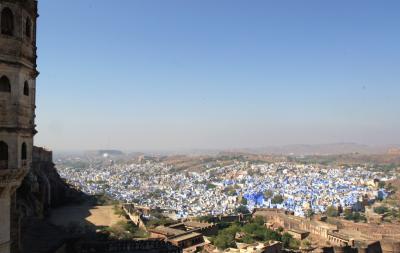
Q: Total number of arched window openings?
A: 6